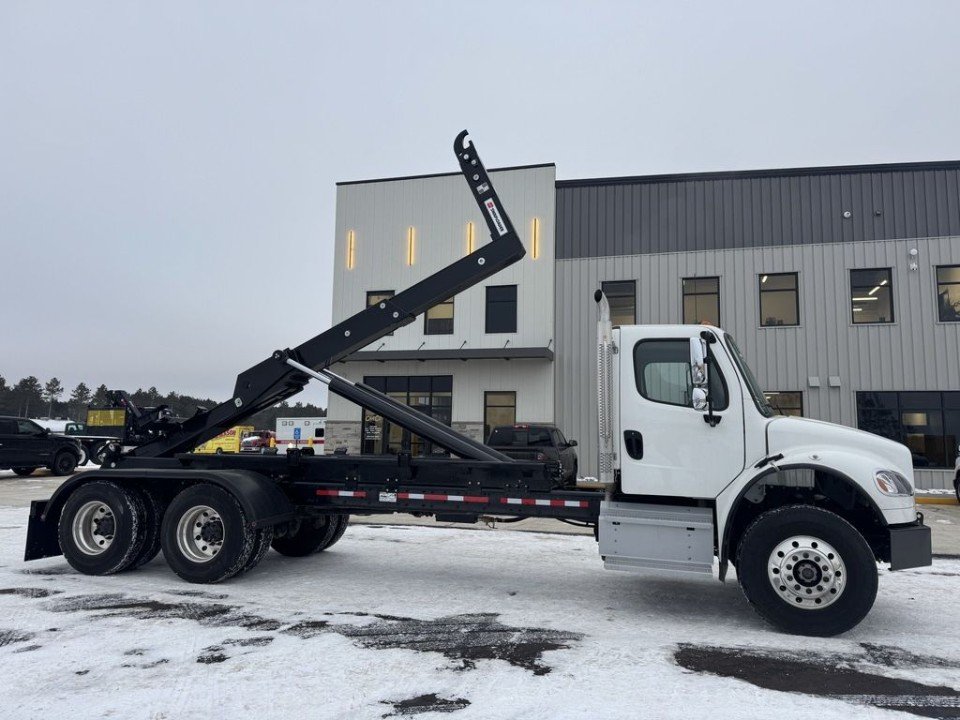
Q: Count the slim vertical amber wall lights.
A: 4